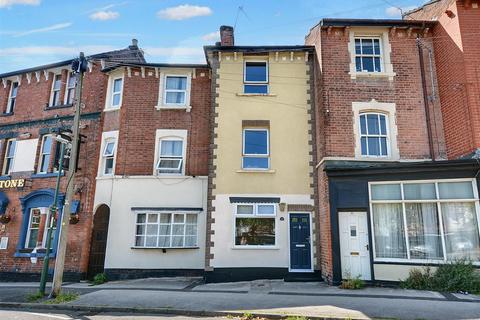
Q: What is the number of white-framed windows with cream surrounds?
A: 6